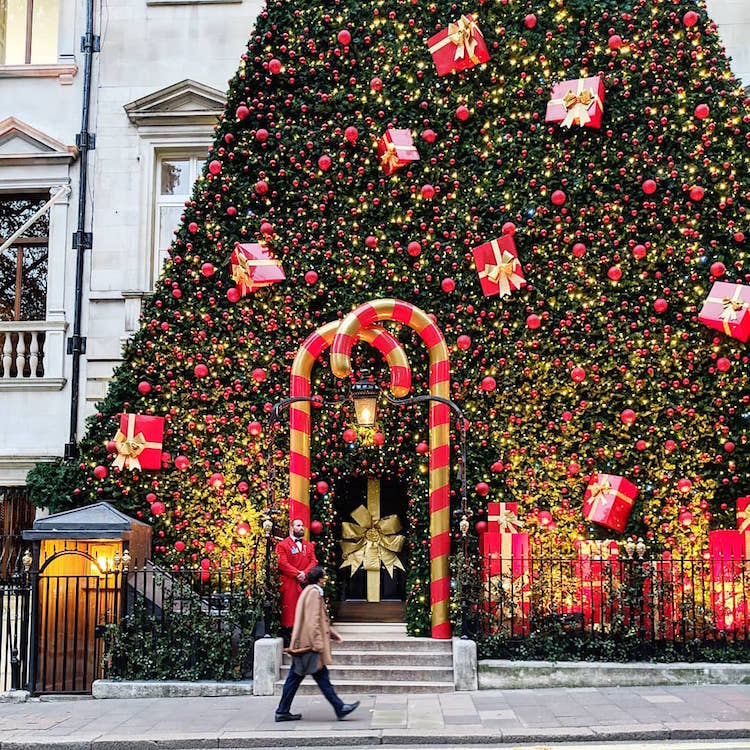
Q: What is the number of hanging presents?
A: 8